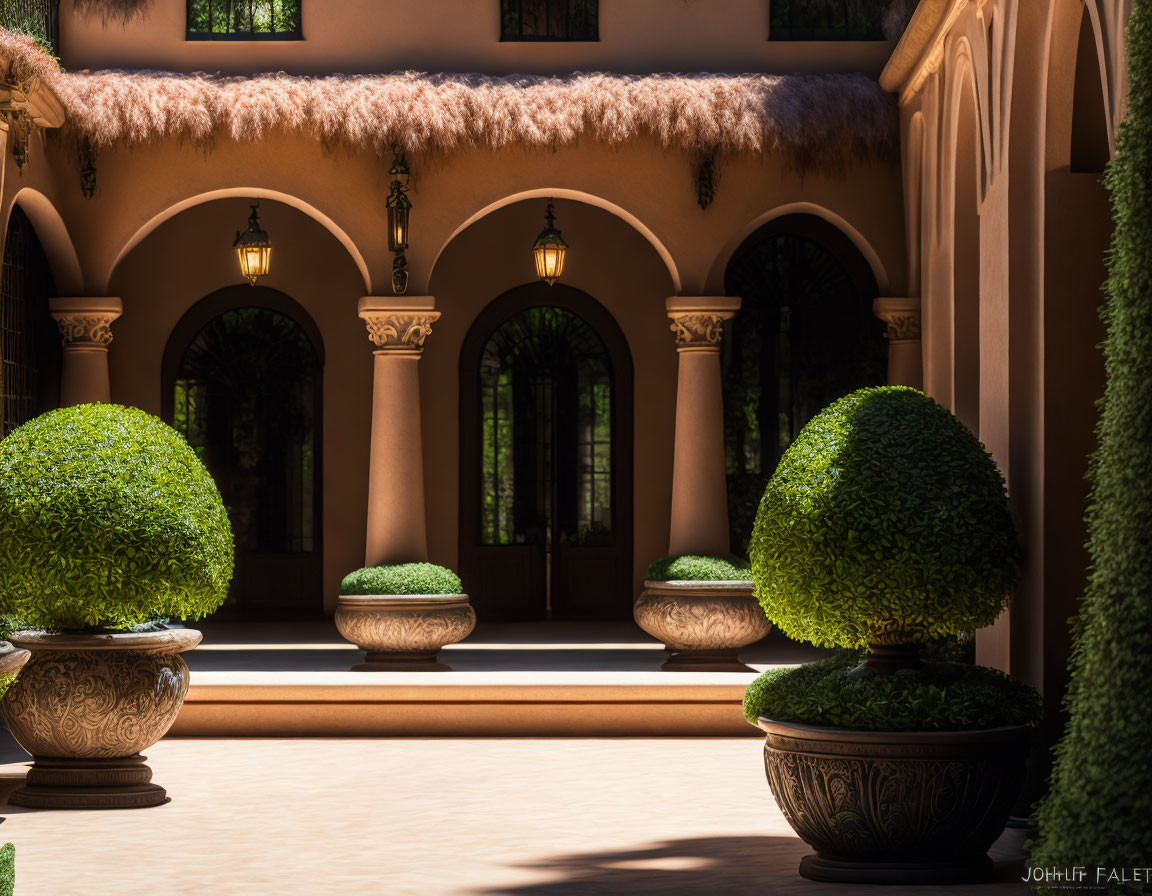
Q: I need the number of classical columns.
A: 4